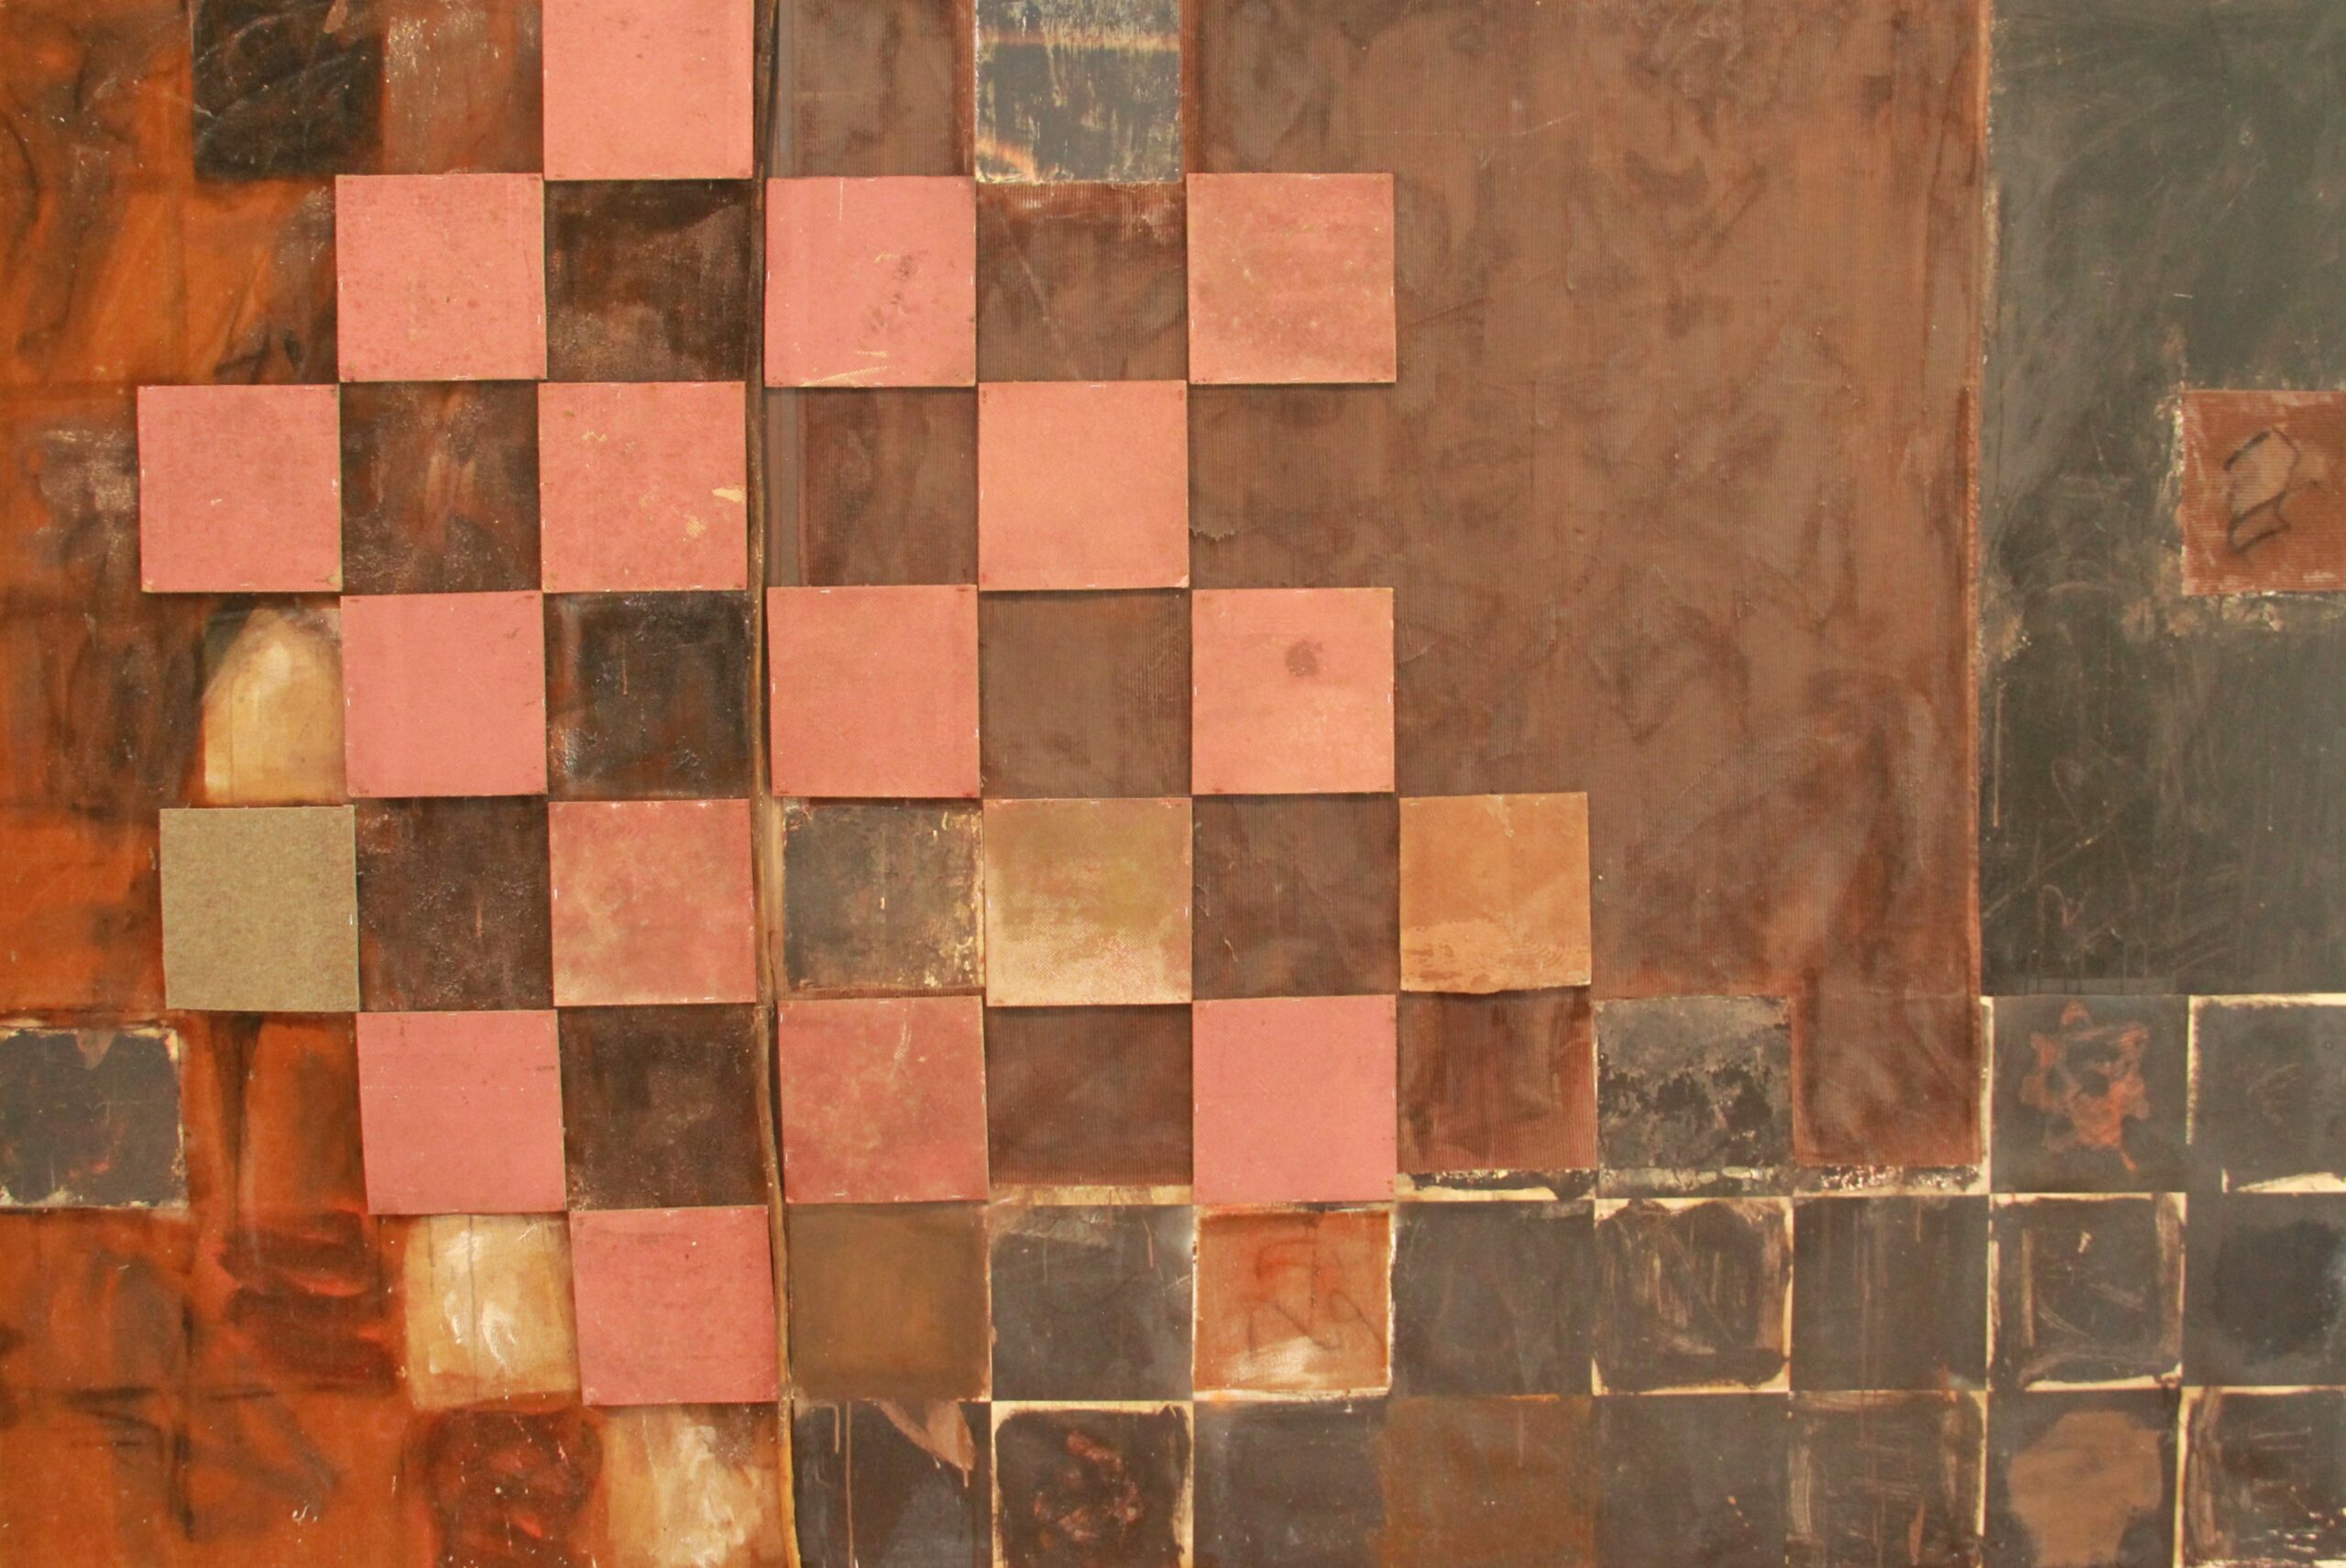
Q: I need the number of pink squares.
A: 15